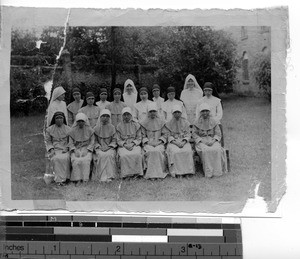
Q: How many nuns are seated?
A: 7